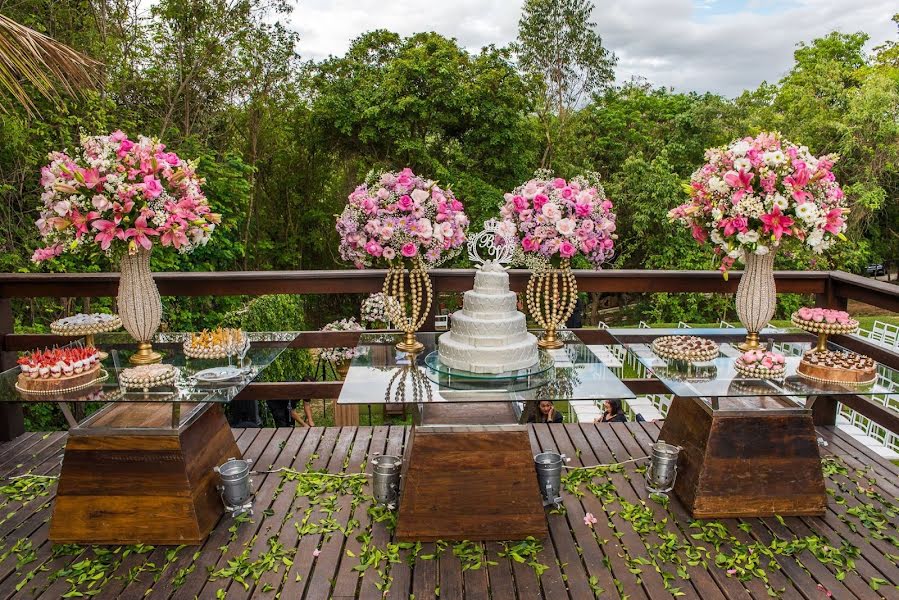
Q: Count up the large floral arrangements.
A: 4